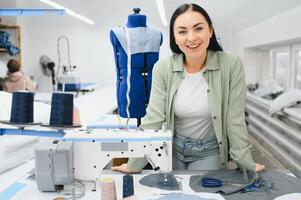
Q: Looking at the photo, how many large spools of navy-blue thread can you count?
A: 2